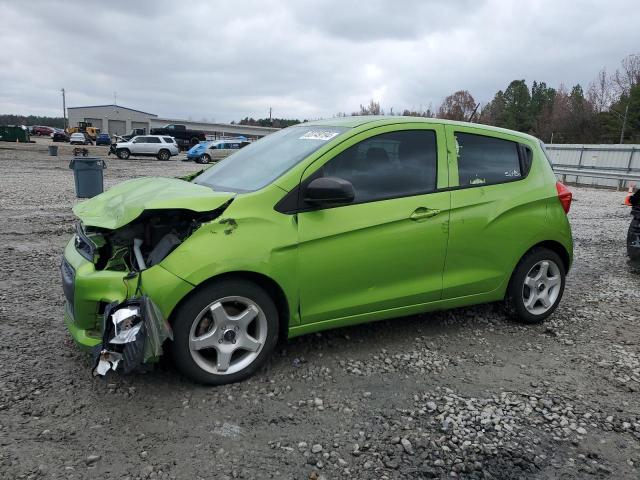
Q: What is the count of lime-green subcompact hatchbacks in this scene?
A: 1